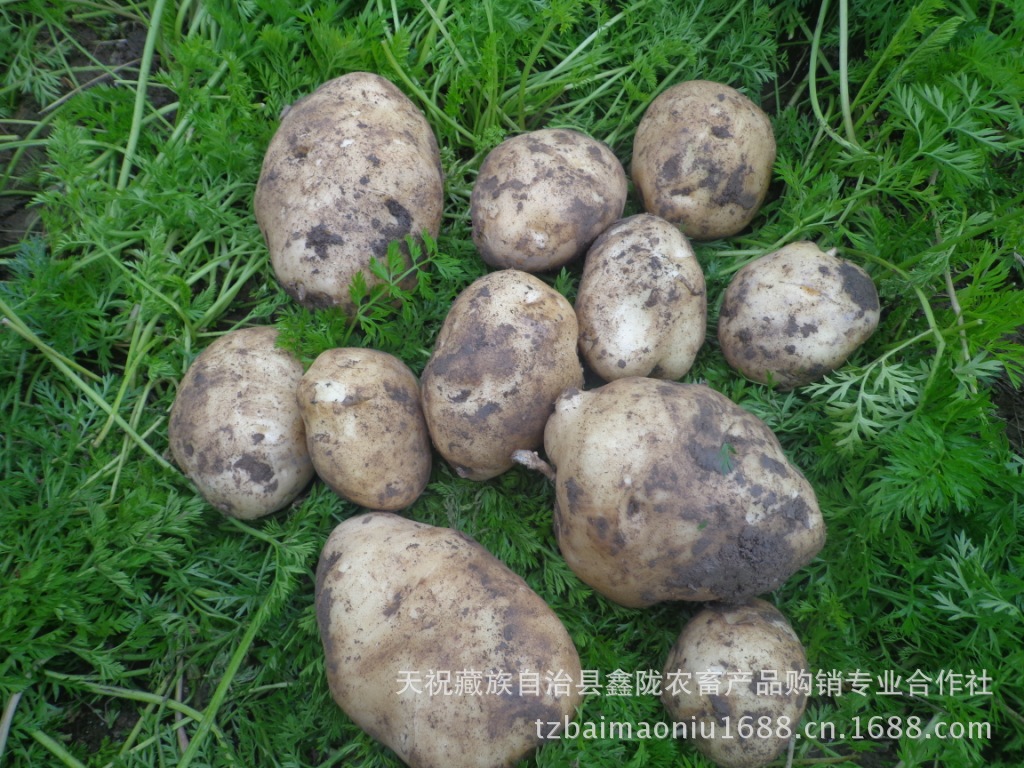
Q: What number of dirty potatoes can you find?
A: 11